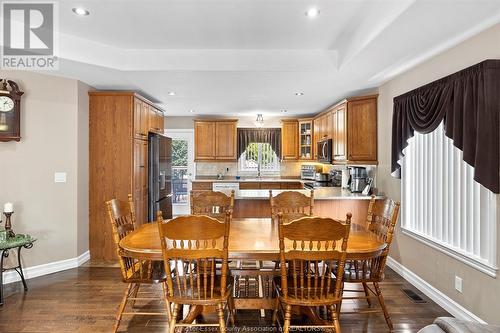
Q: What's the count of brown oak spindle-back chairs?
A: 6